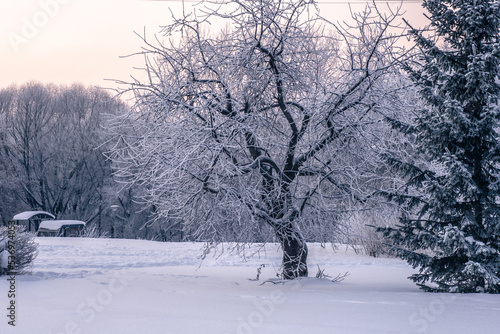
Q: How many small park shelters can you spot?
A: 2